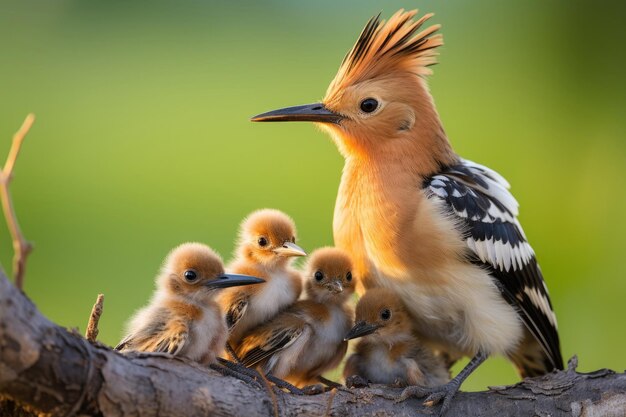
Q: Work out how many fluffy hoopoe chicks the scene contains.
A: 4